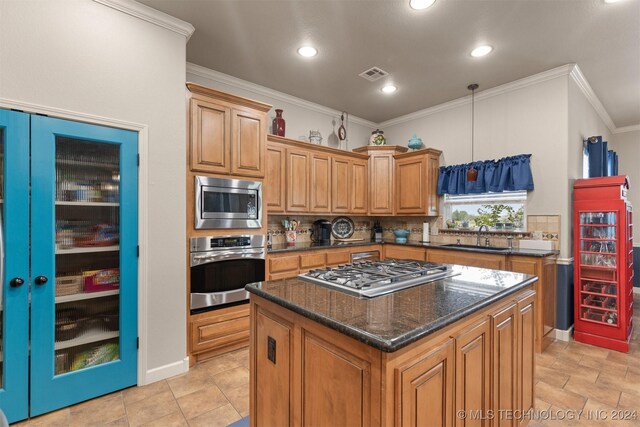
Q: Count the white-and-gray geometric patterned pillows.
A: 0